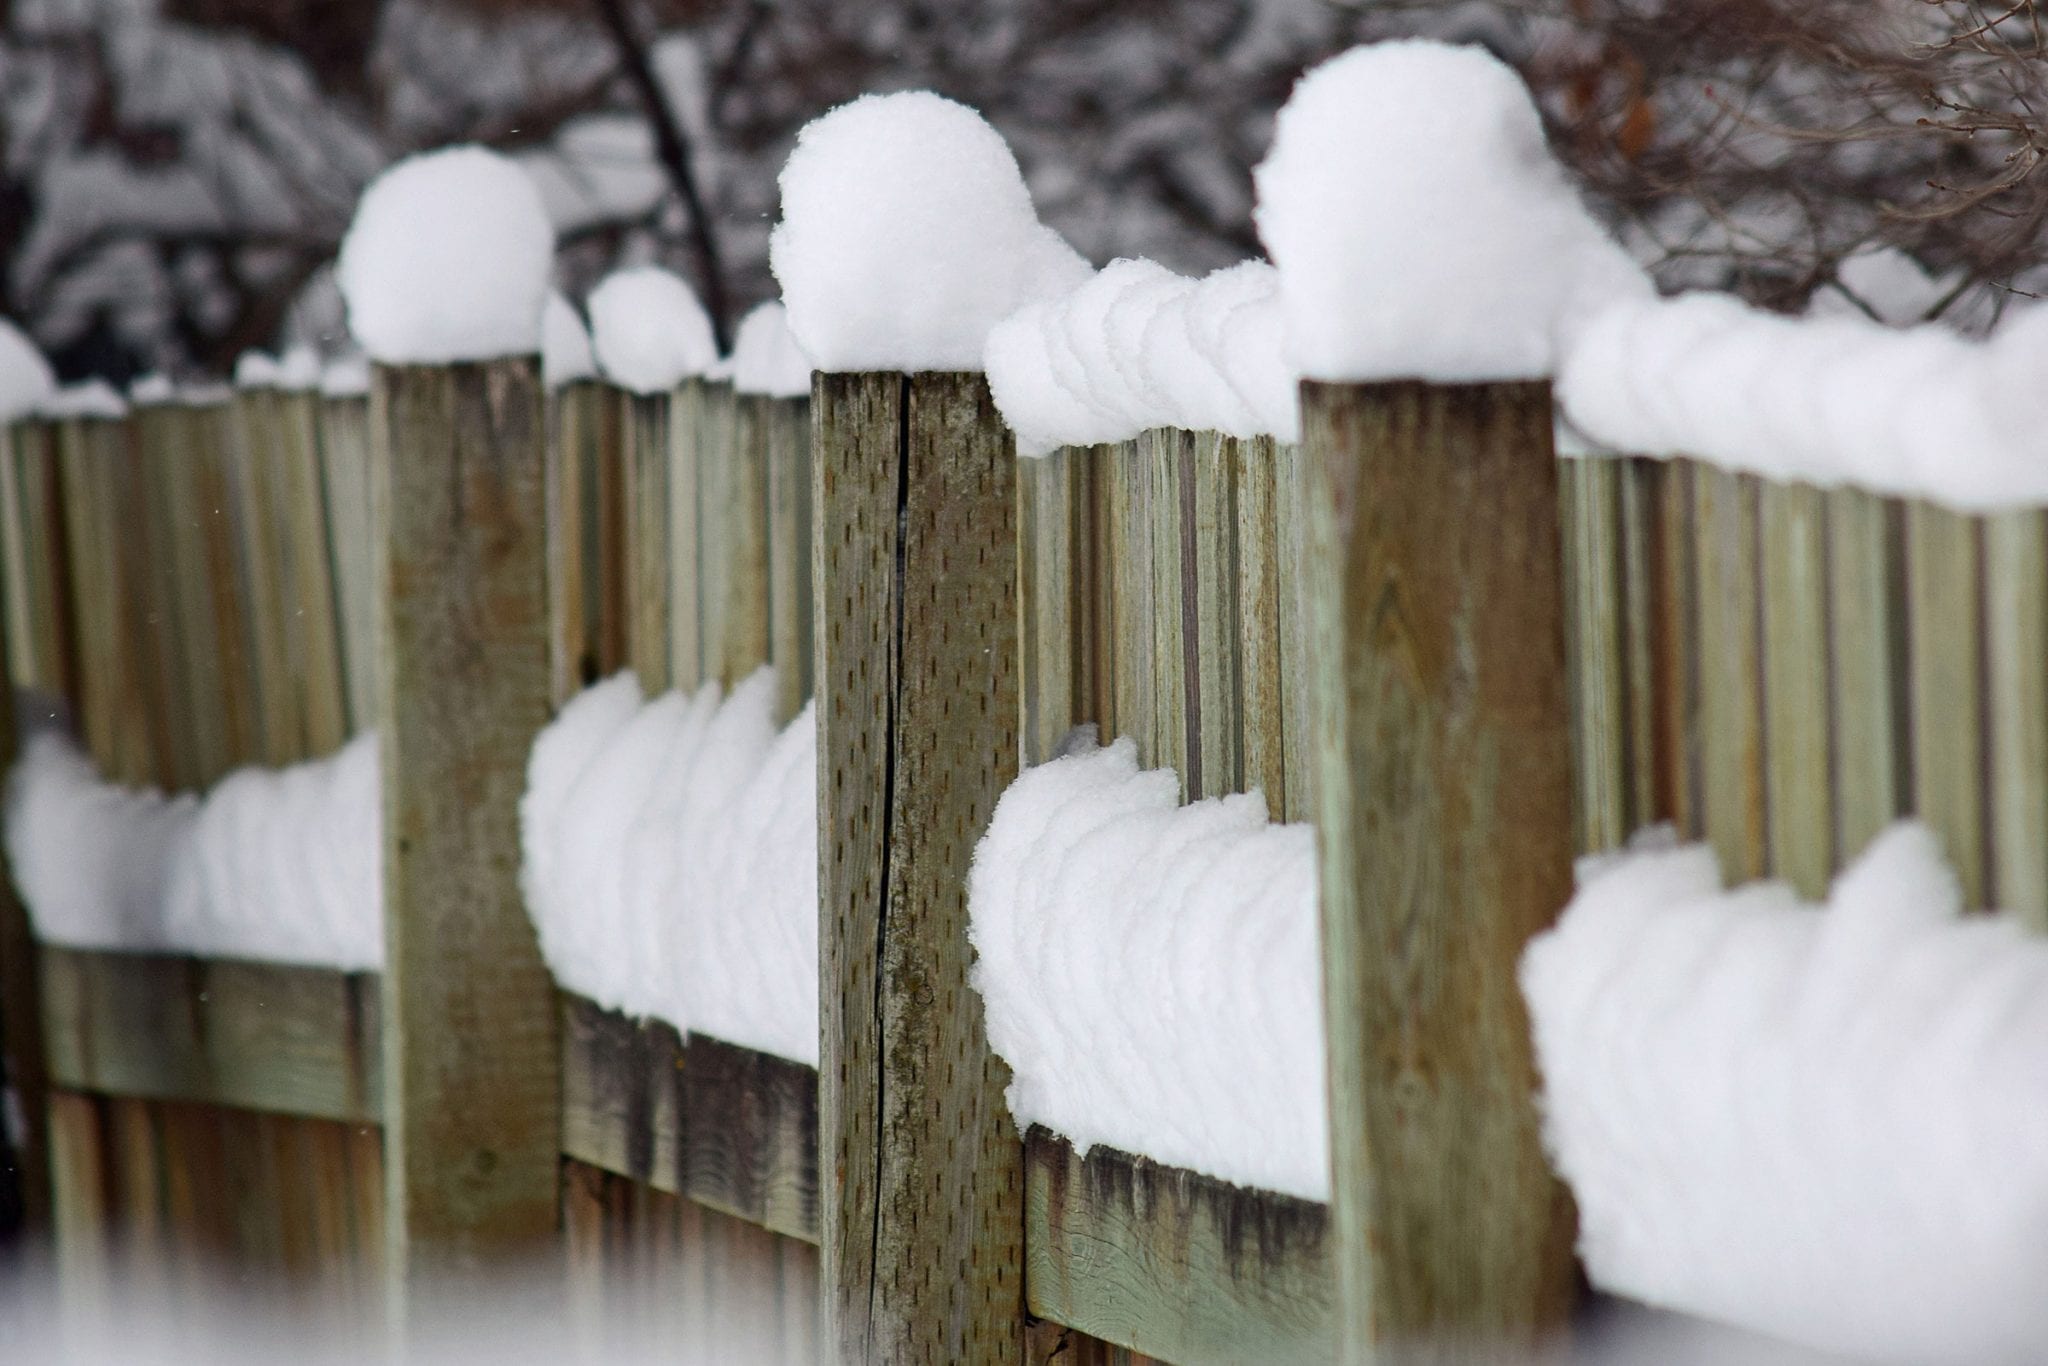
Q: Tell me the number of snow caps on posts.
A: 3